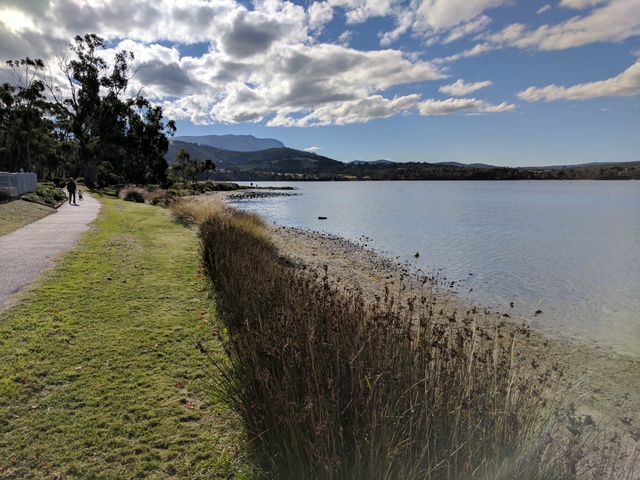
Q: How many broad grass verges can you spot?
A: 1